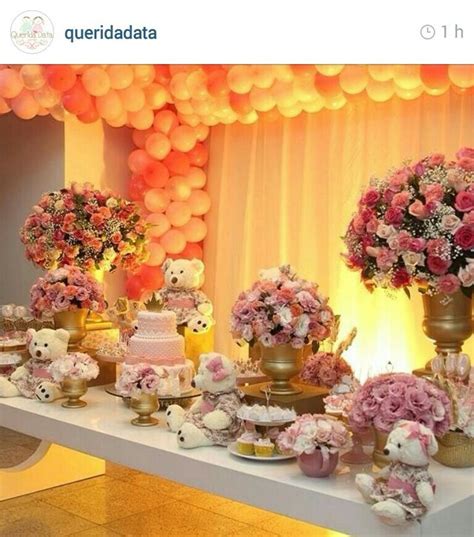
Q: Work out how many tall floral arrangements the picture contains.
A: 2